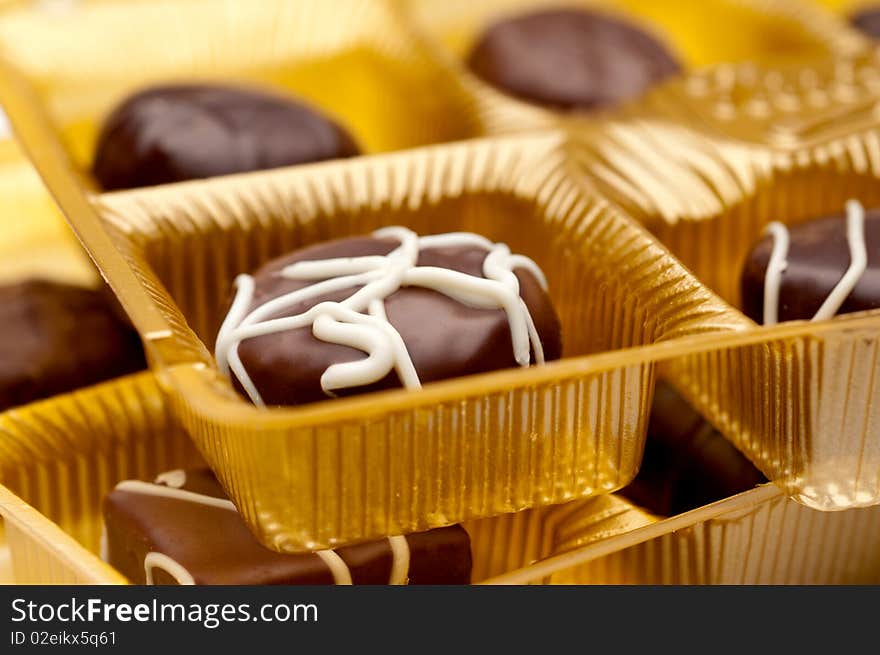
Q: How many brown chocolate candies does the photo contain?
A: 8